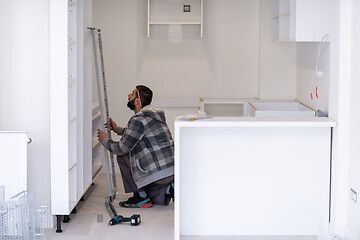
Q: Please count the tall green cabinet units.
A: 0